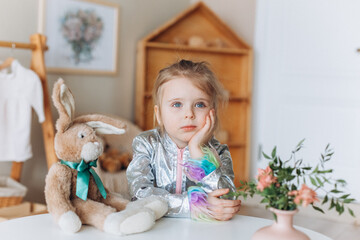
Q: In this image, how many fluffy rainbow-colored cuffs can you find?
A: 2